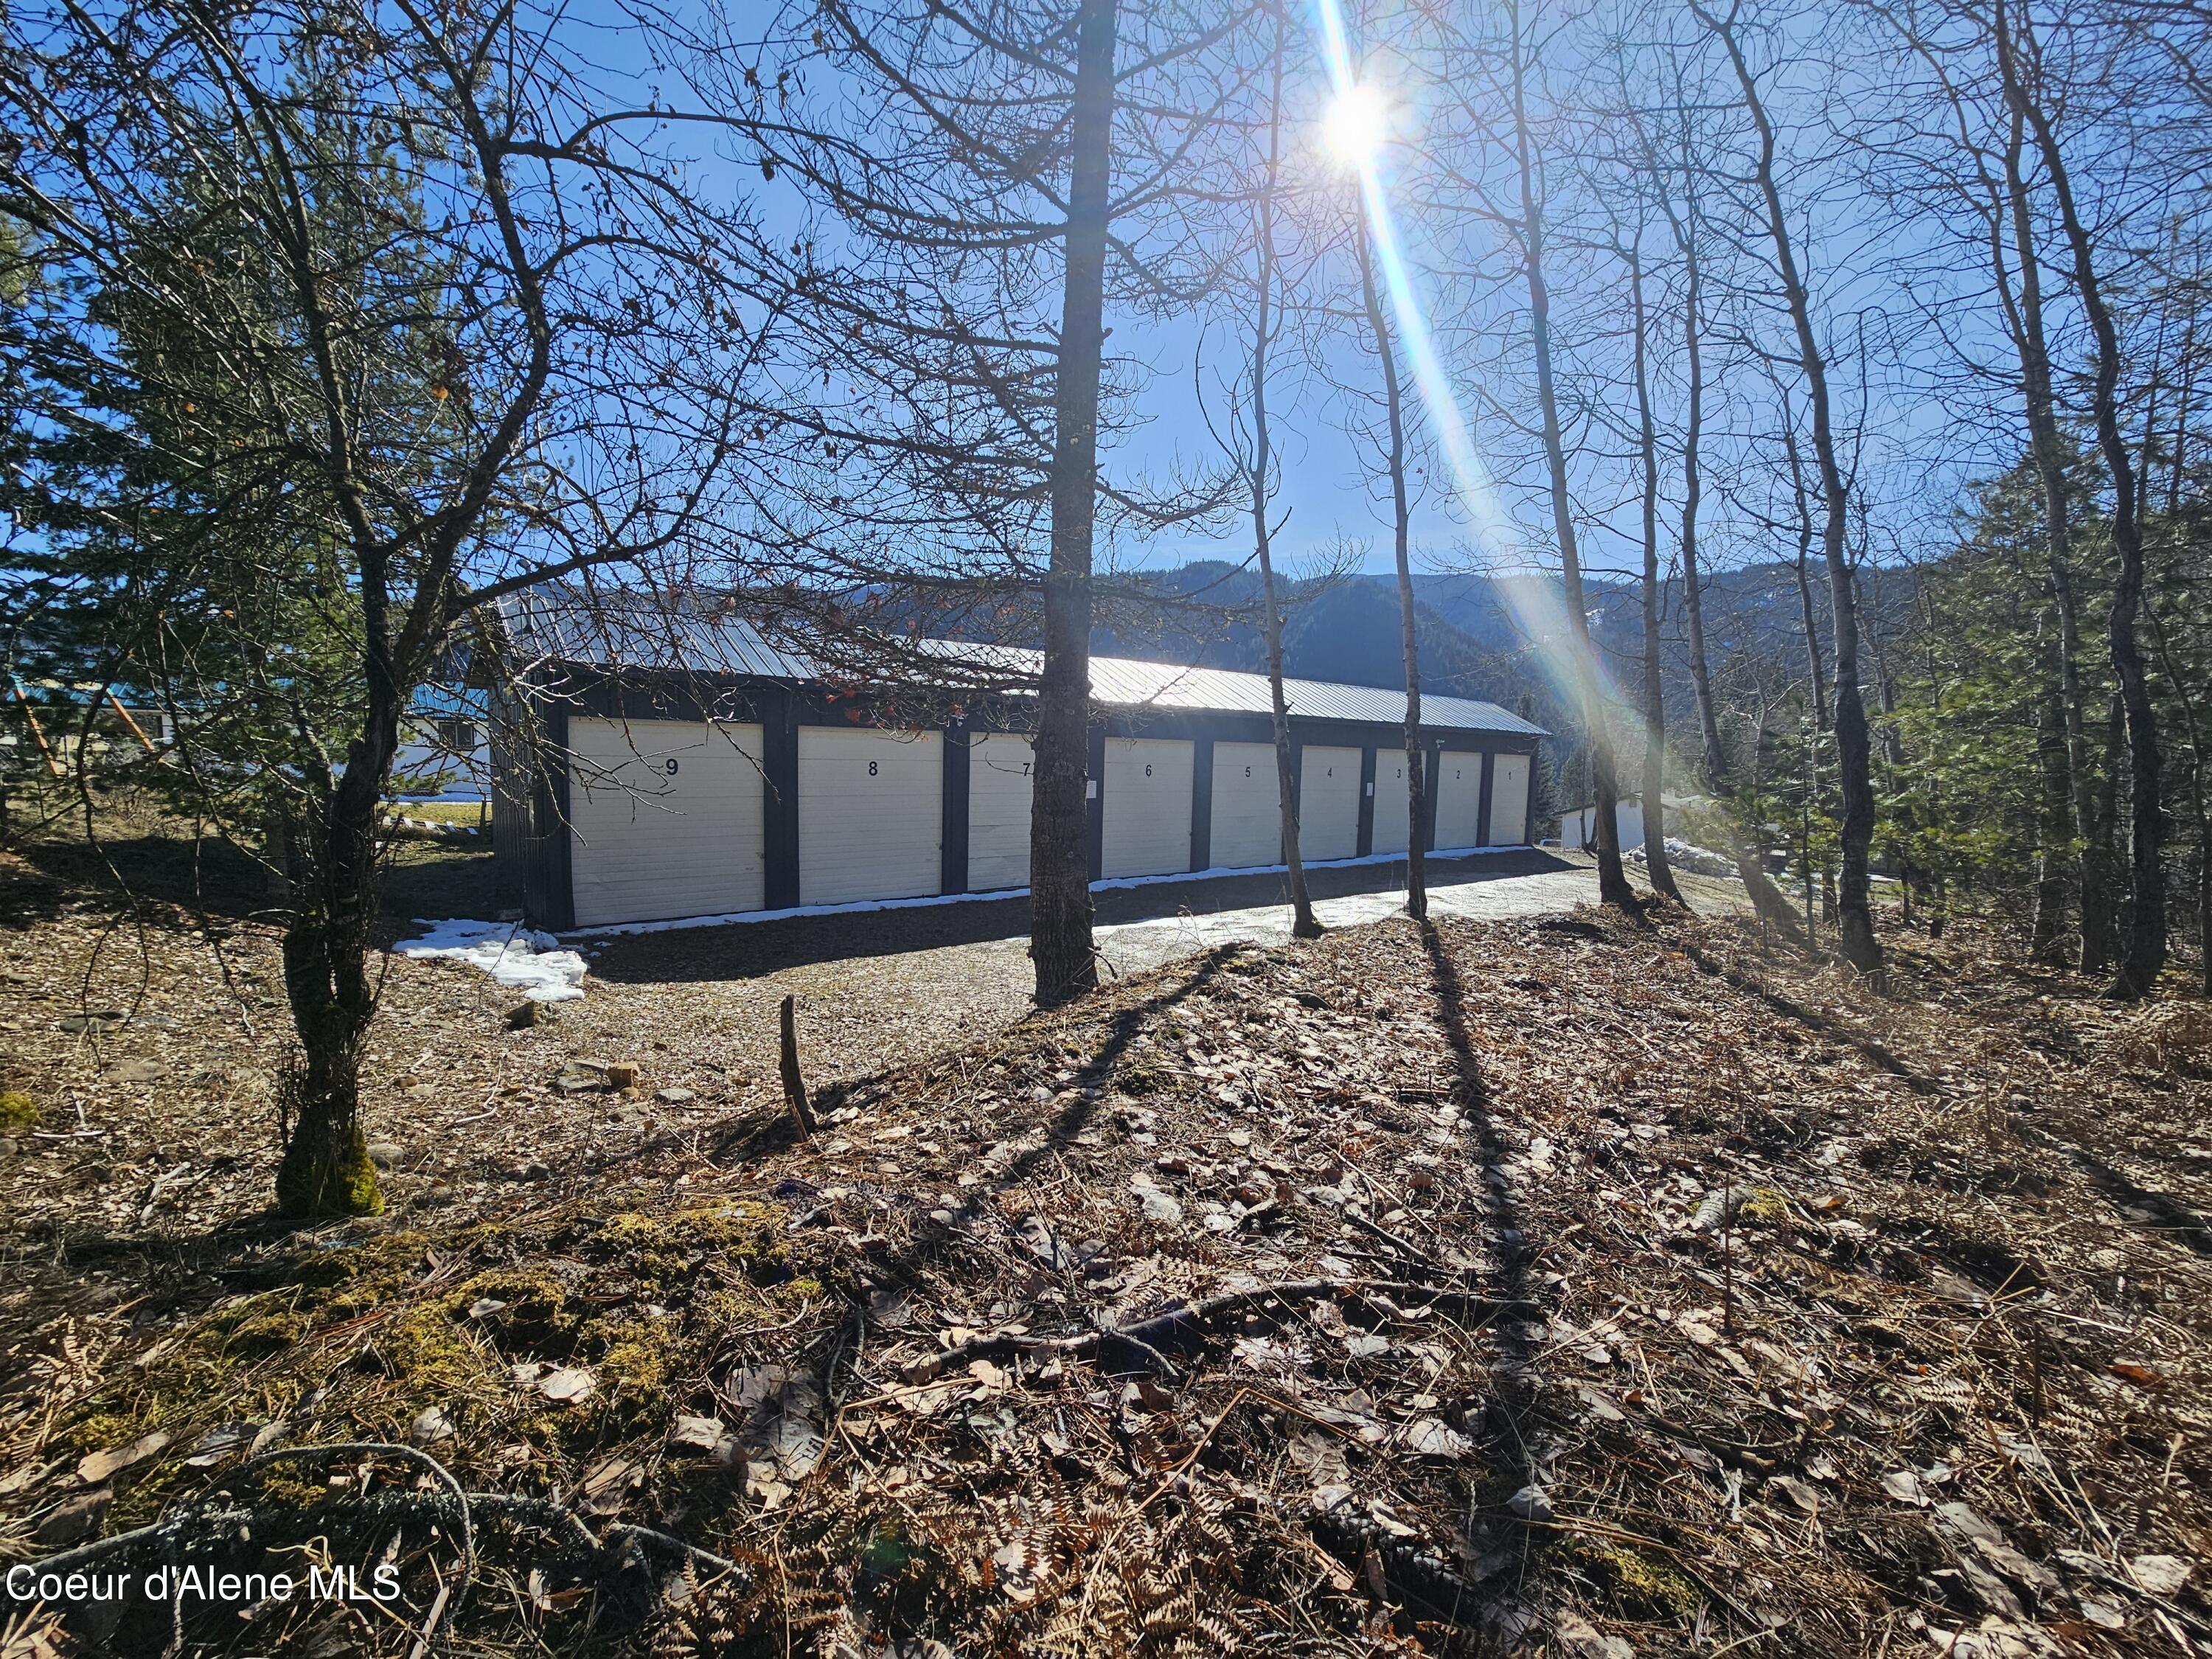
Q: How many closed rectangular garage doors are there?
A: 9